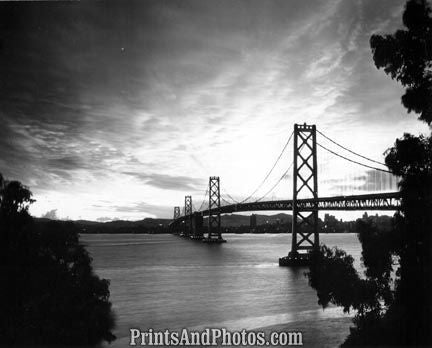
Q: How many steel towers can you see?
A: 4